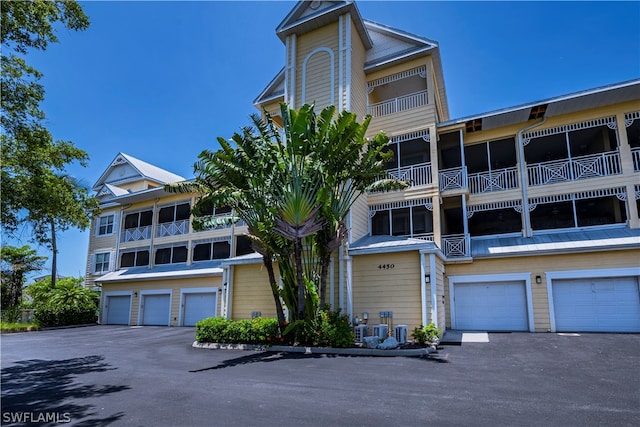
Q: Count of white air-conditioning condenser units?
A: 3